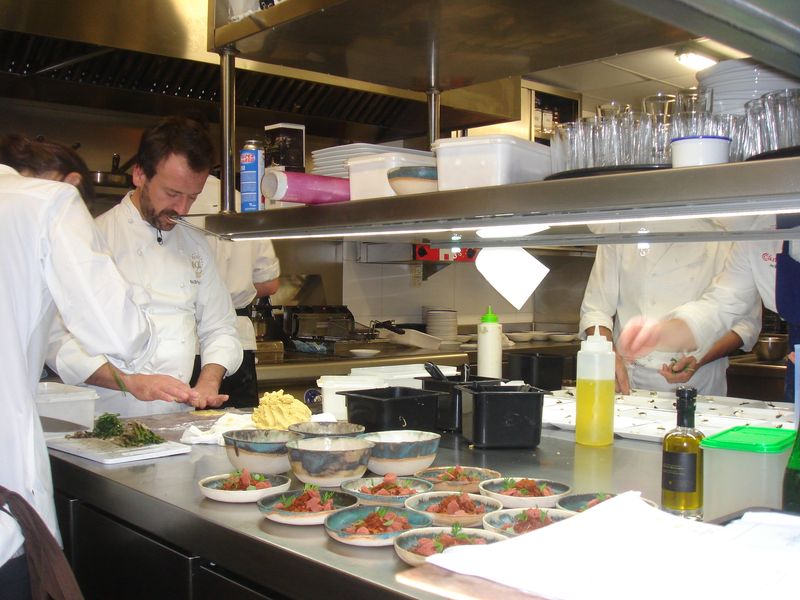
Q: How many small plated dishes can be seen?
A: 10